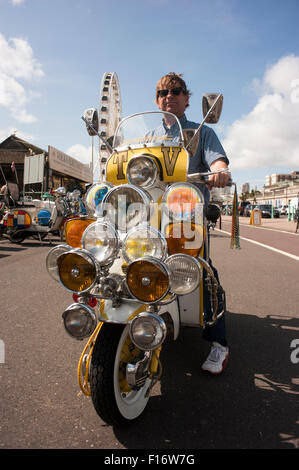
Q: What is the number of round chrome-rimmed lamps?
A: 12